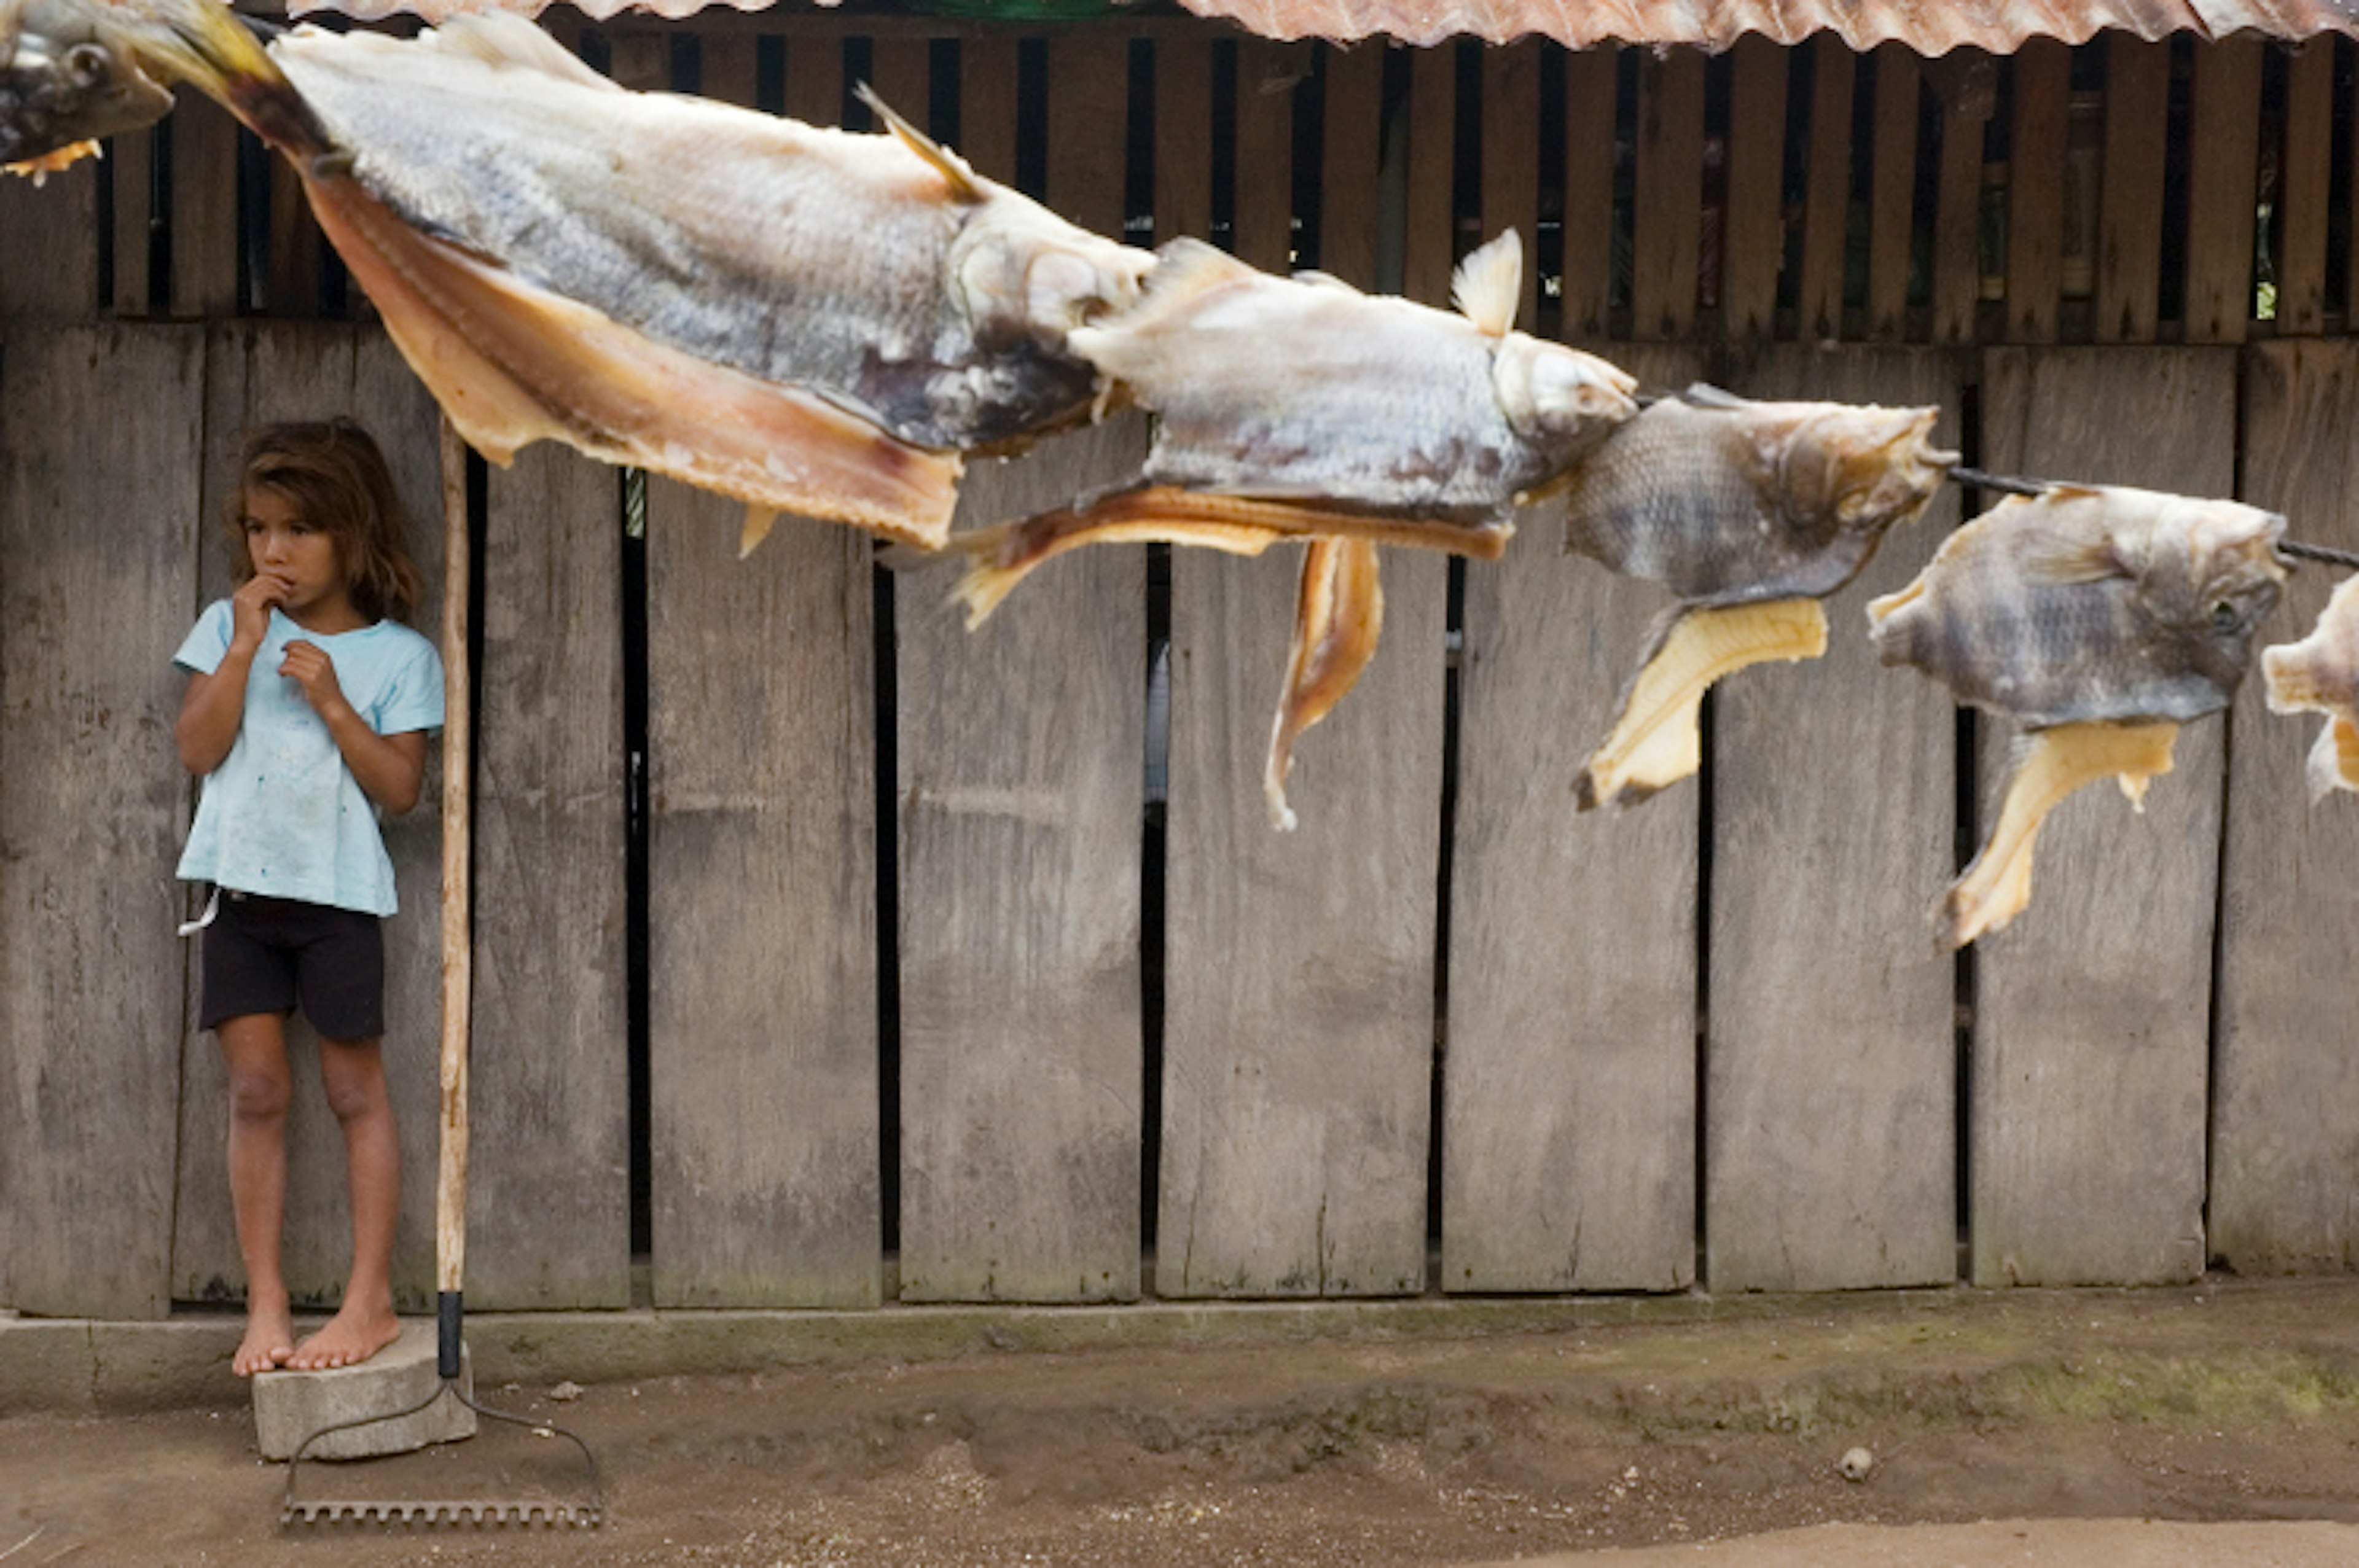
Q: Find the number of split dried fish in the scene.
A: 6